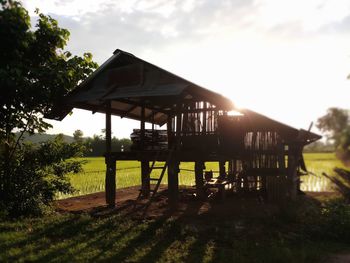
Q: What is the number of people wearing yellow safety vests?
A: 0